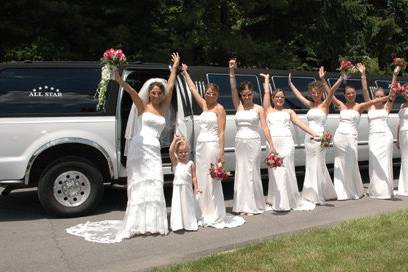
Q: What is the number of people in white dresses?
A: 9